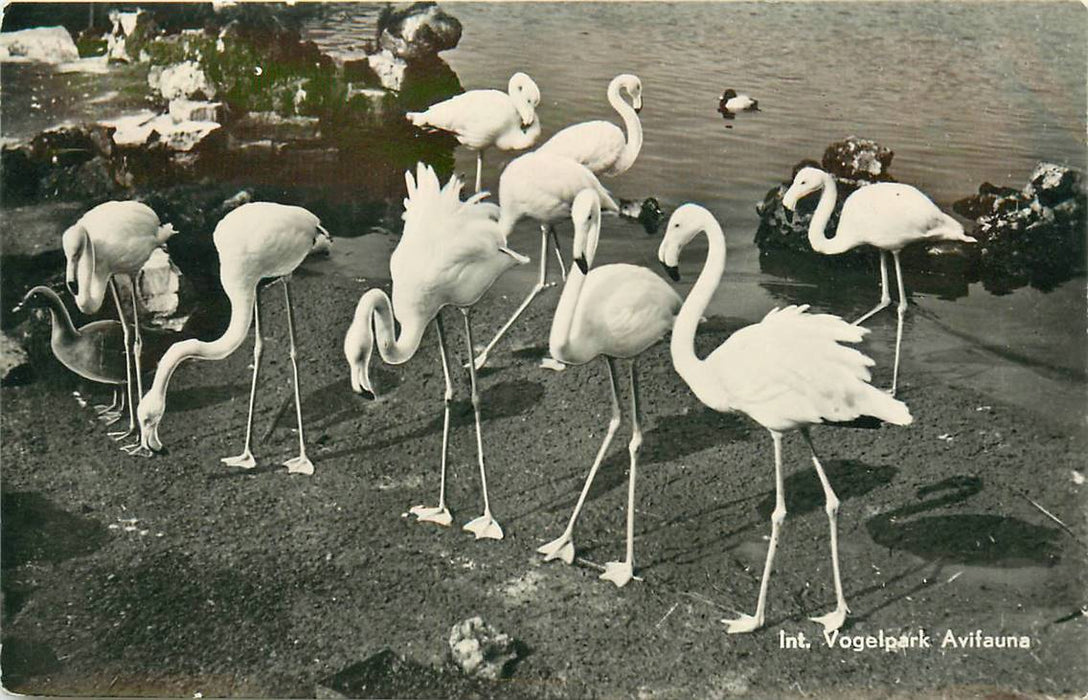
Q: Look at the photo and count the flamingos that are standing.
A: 9